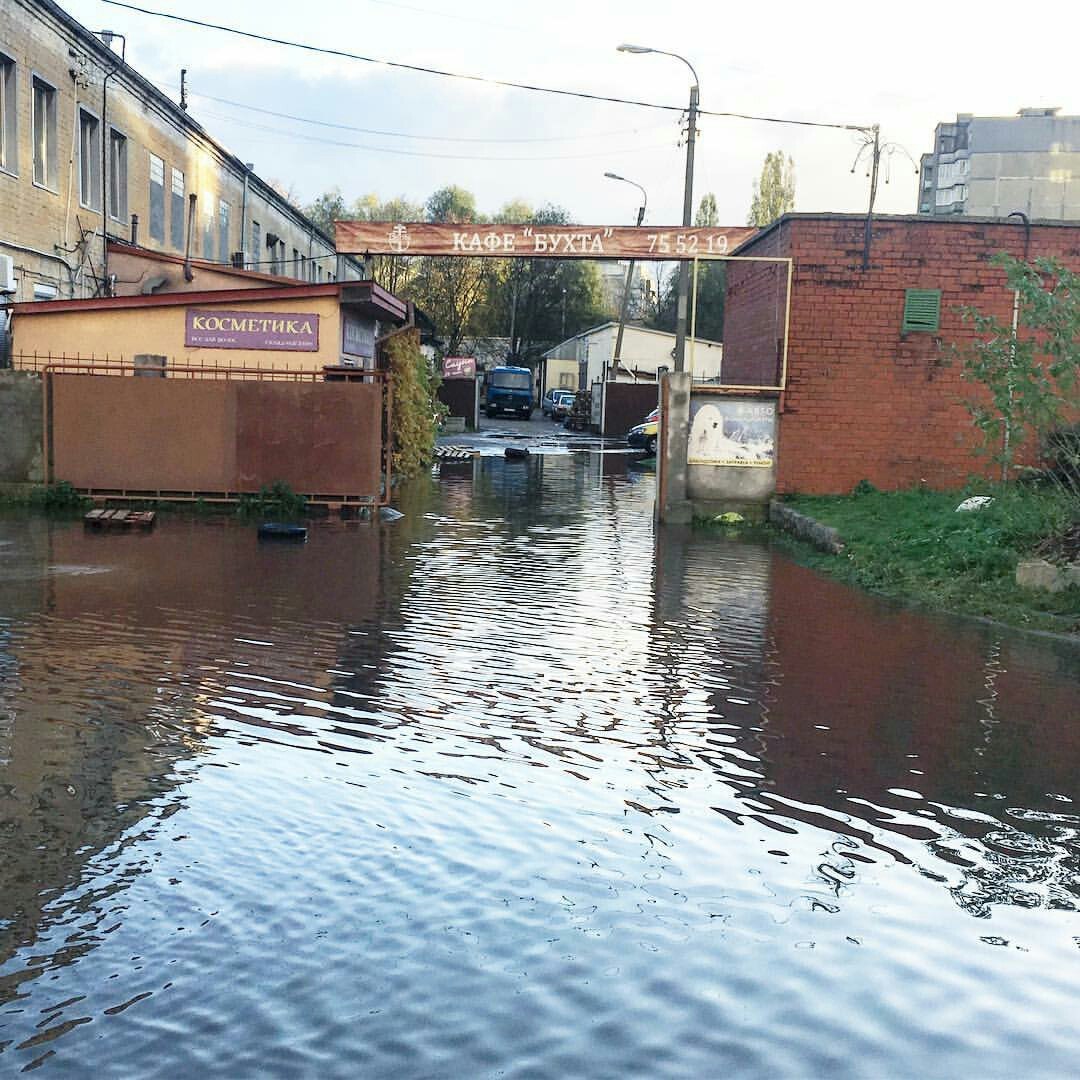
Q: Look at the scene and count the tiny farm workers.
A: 0